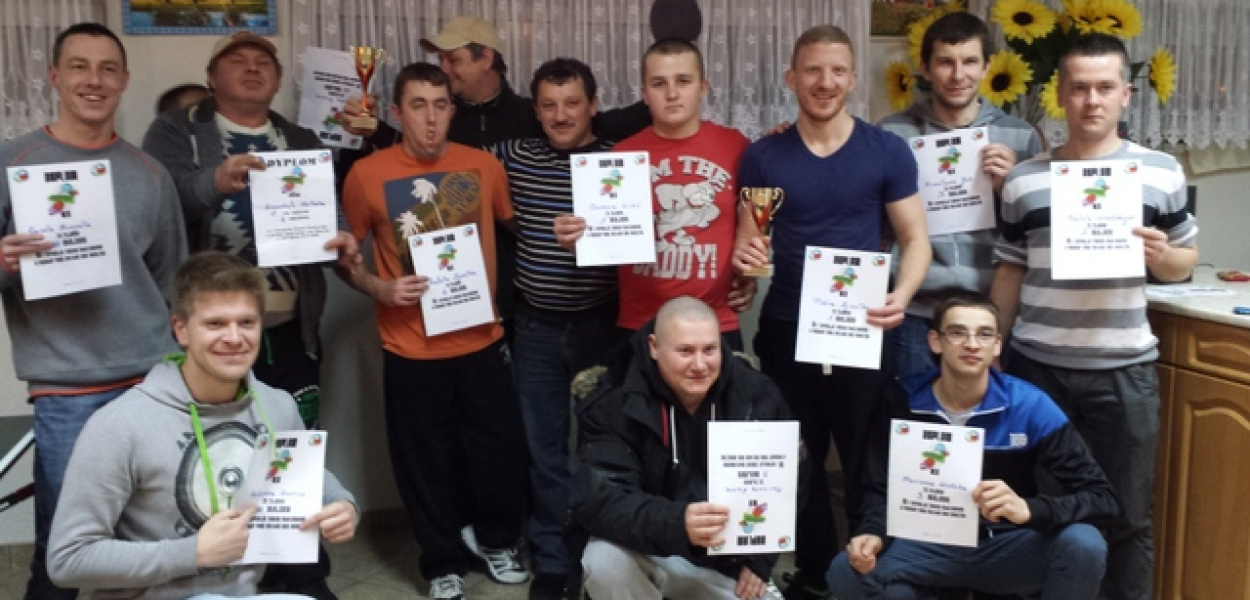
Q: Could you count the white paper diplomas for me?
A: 11